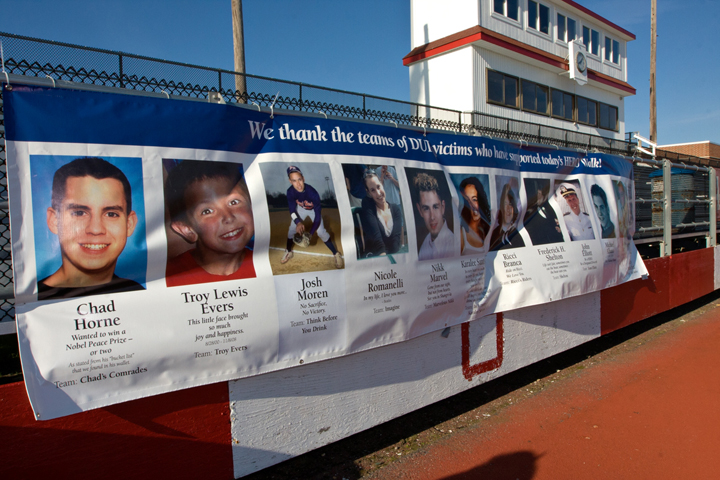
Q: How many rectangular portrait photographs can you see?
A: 11